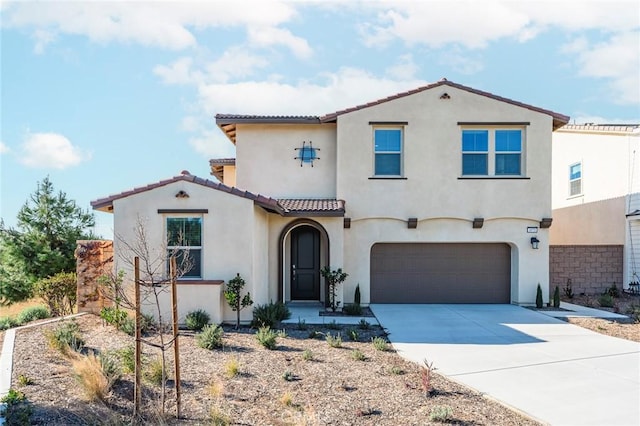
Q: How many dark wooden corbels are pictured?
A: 4